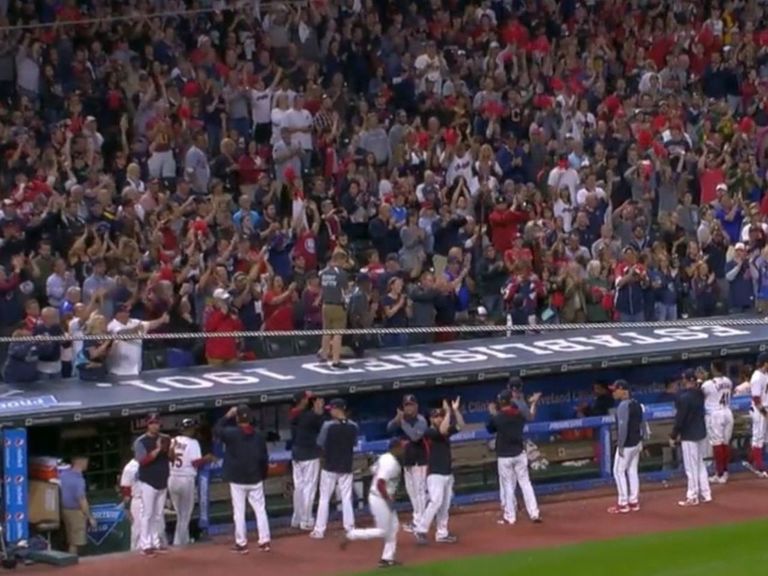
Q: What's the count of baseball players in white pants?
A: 14